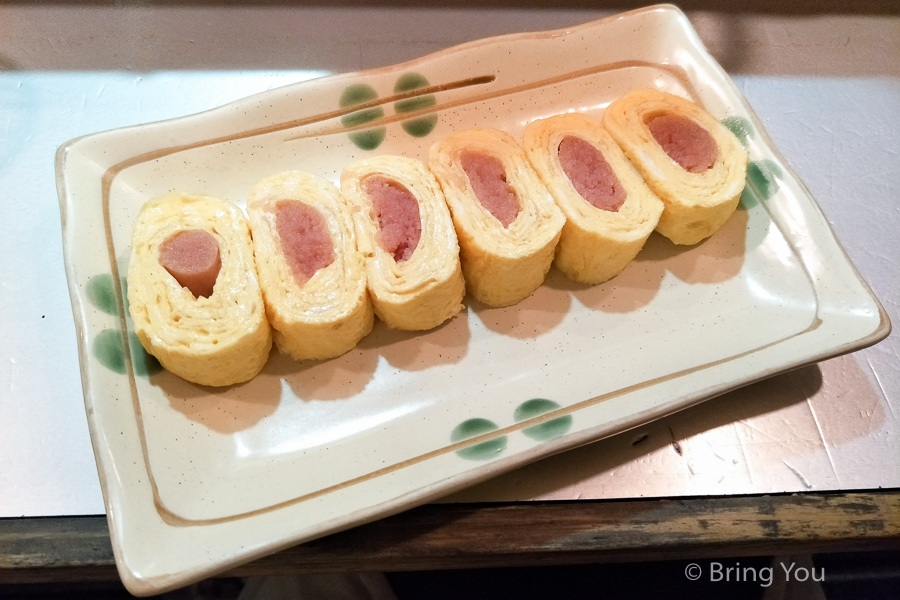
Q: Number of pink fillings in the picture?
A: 6